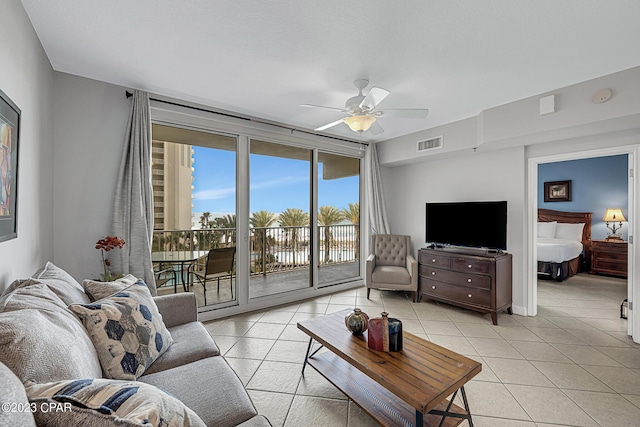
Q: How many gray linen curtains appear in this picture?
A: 2